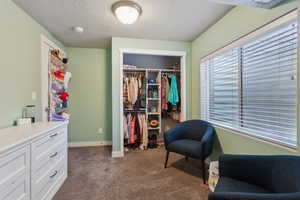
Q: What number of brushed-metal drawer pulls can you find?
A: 3